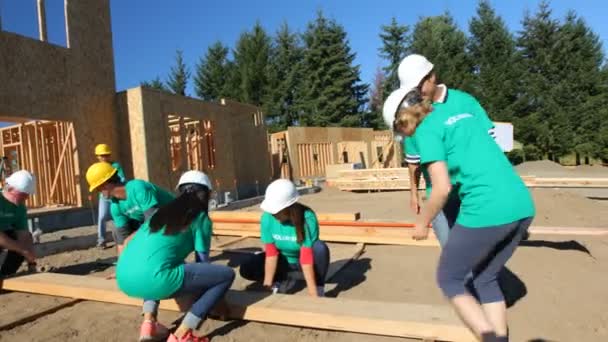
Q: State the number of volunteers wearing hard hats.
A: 7